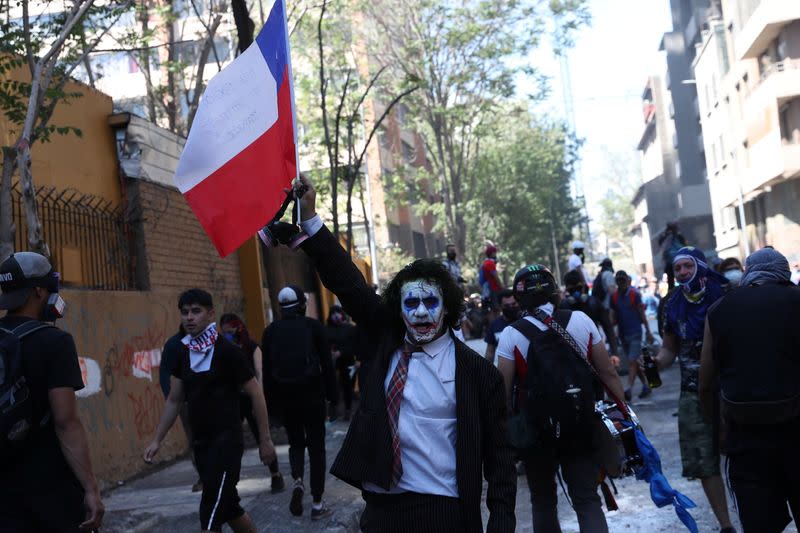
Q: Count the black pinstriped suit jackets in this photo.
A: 1